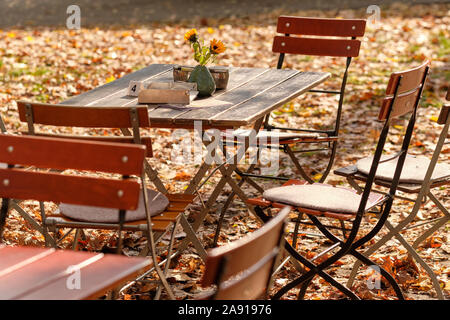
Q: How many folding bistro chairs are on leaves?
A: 6